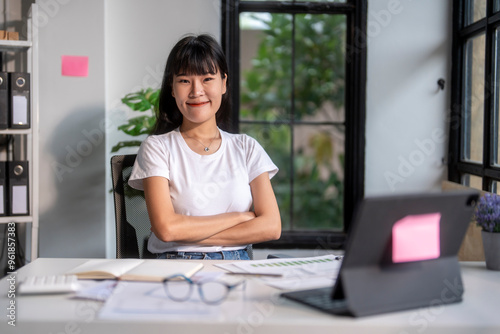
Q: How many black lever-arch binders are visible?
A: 4